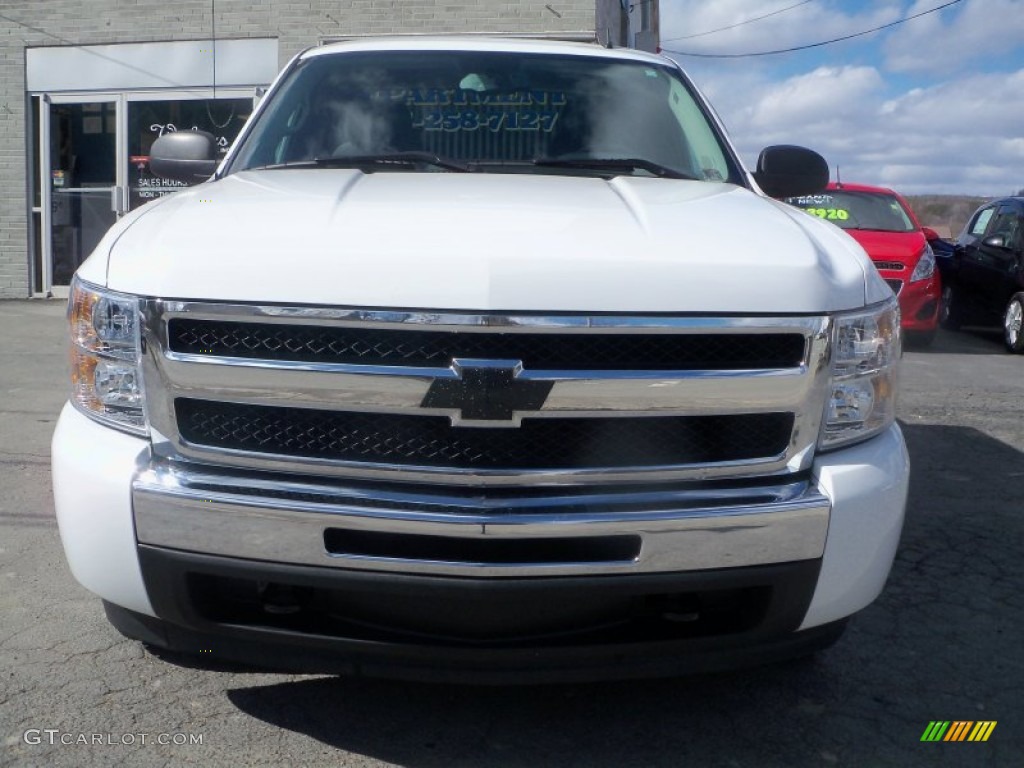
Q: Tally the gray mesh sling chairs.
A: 0